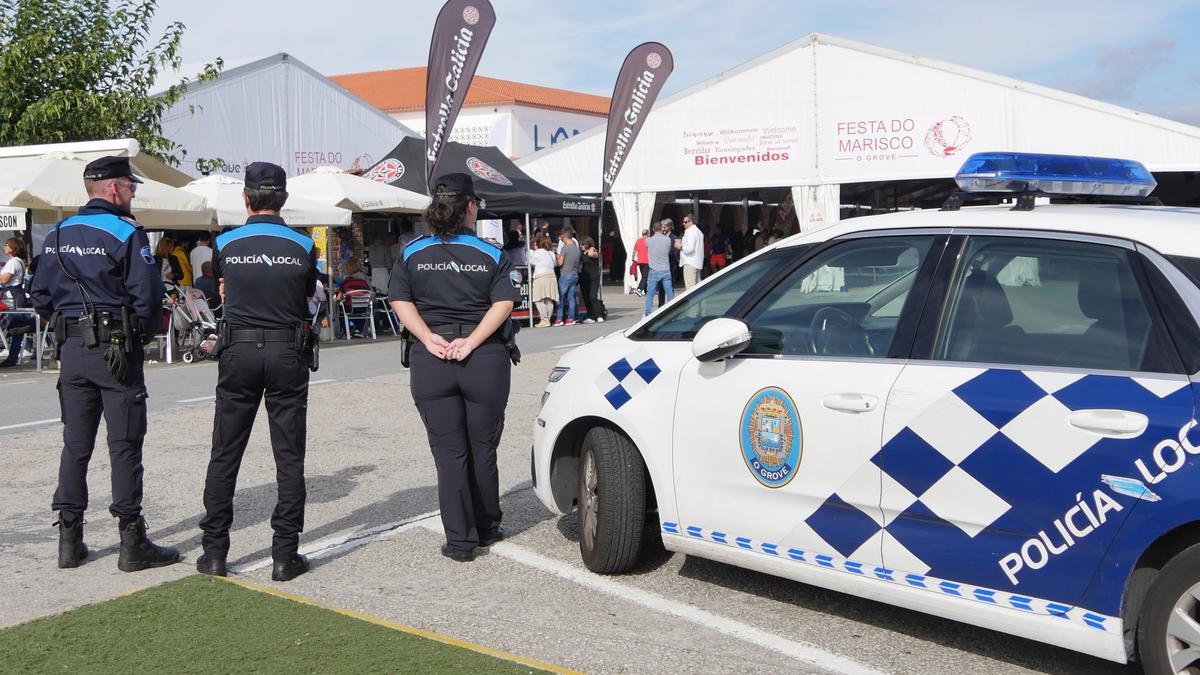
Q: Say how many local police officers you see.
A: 3